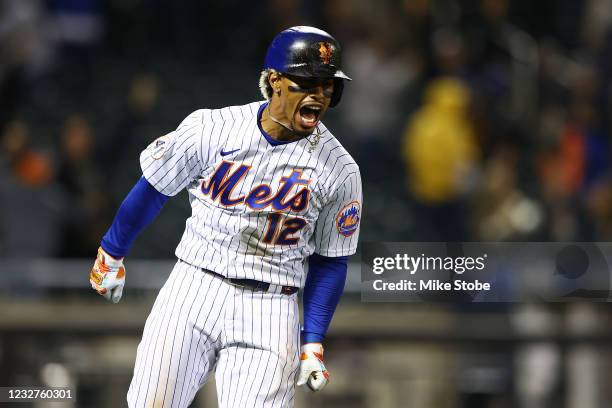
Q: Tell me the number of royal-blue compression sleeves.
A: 2